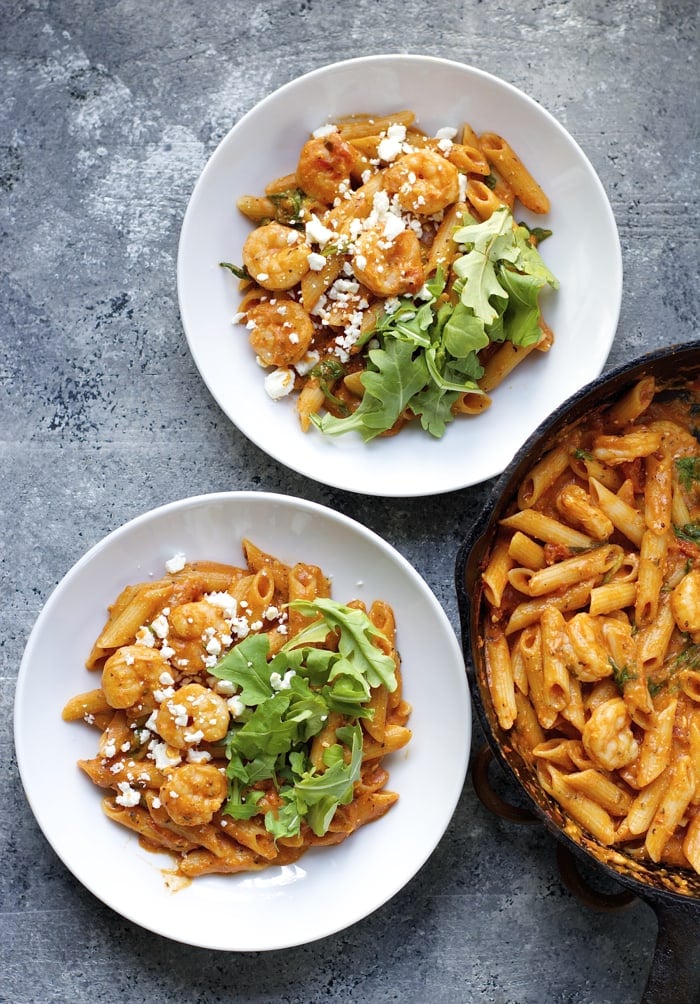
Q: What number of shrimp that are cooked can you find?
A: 14